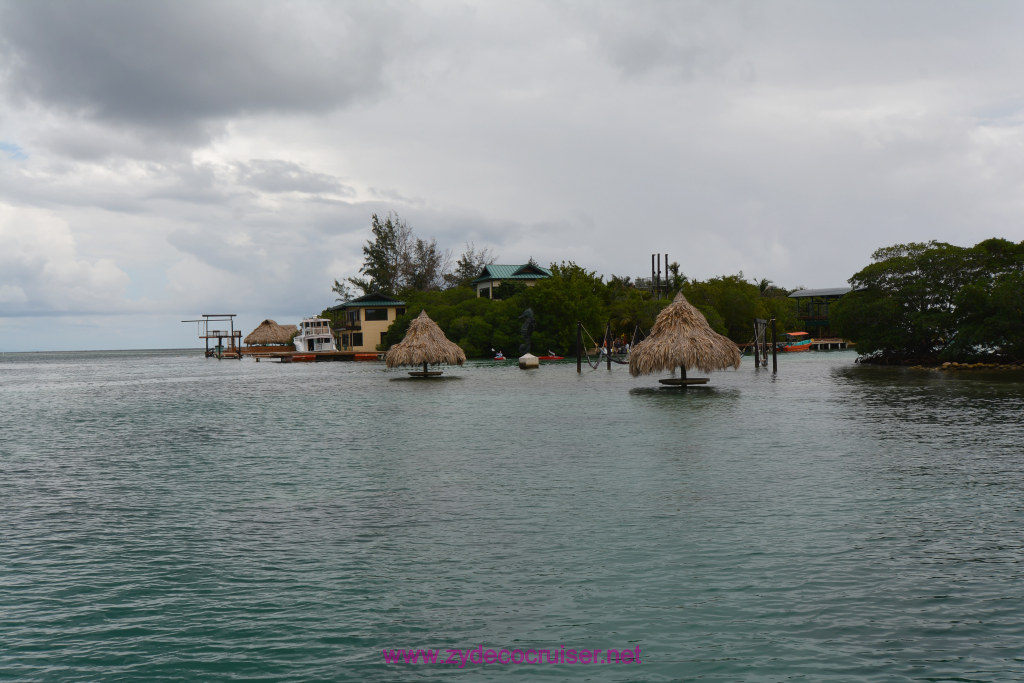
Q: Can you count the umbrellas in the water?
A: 2